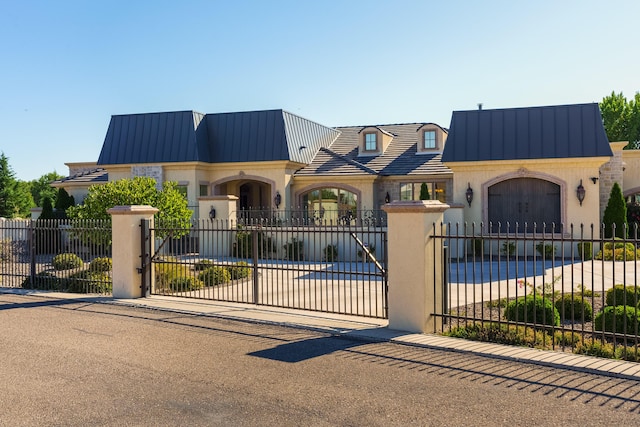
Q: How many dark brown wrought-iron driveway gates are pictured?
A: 1